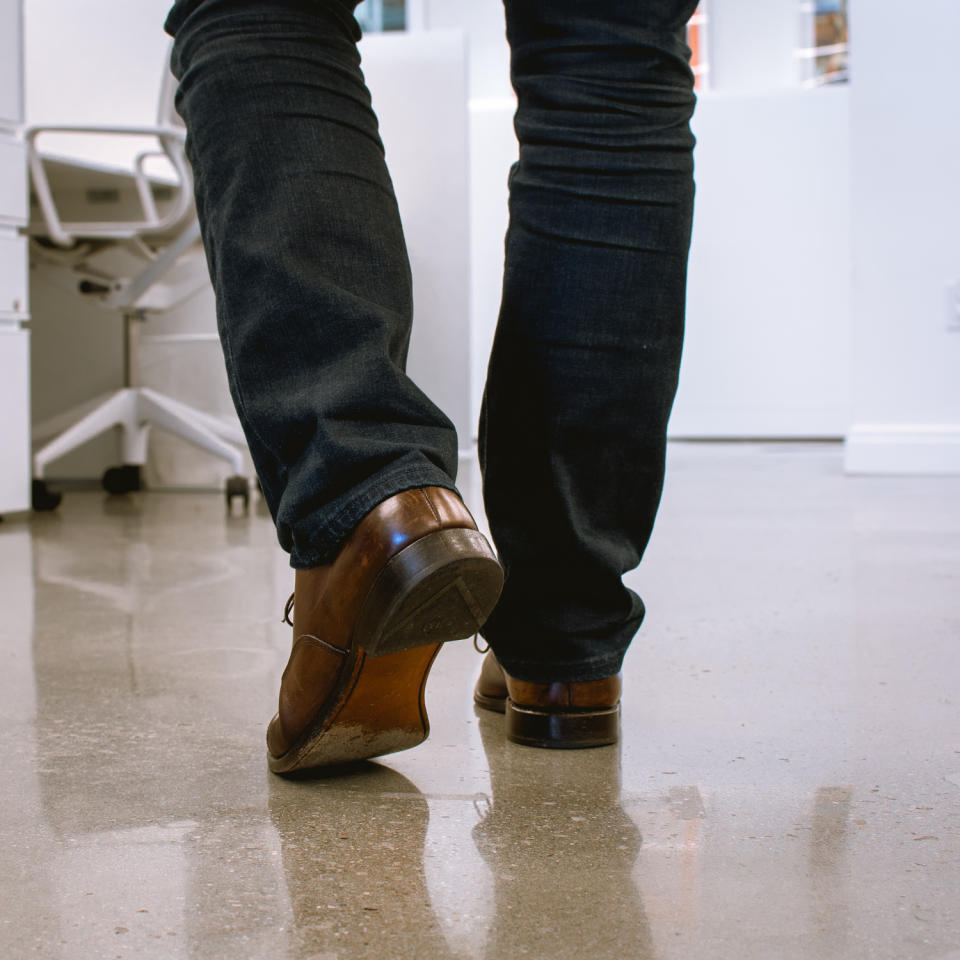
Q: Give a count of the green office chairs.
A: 0